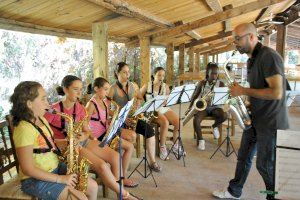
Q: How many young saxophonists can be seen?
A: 6